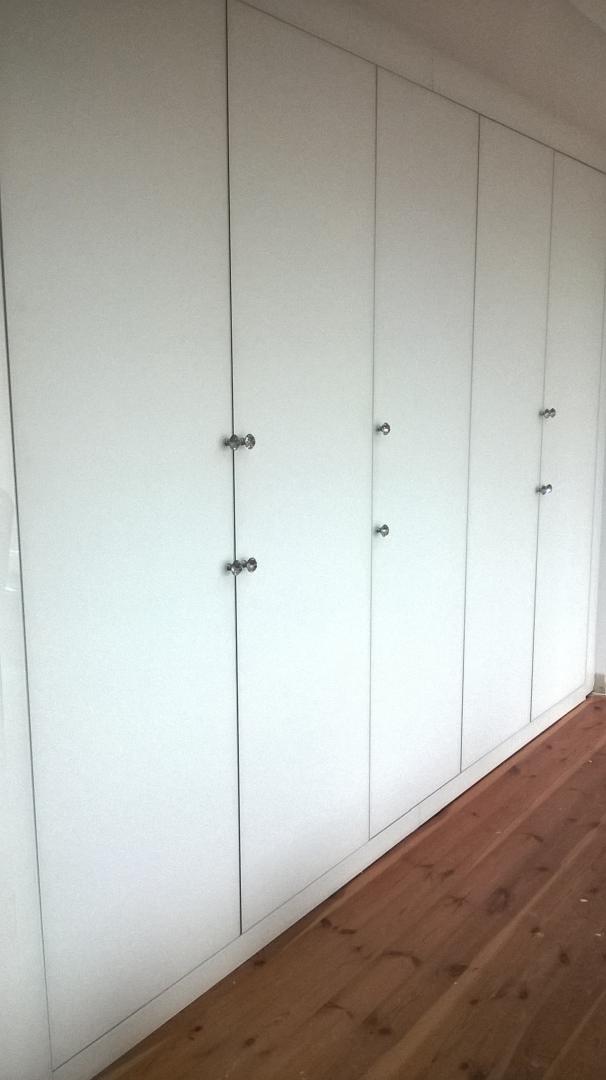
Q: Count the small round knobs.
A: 10